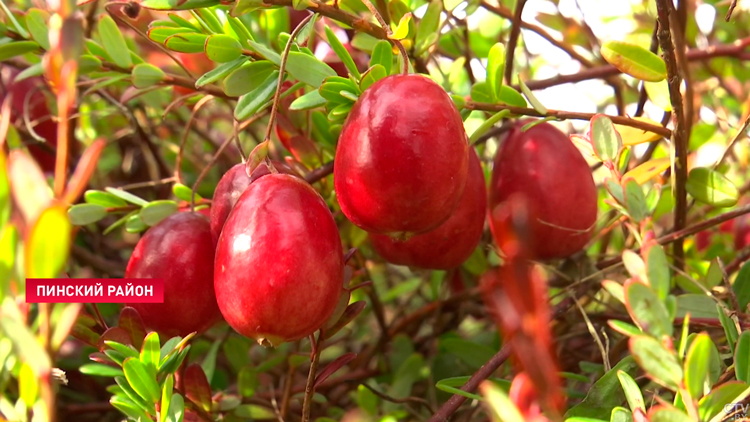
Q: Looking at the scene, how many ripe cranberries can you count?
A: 6